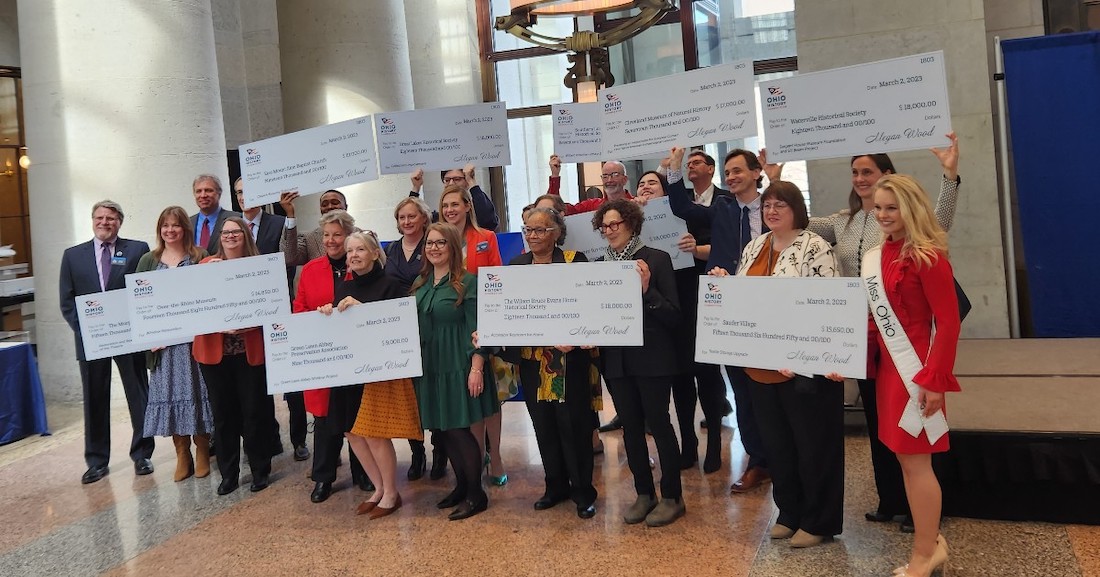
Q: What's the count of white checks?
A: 11